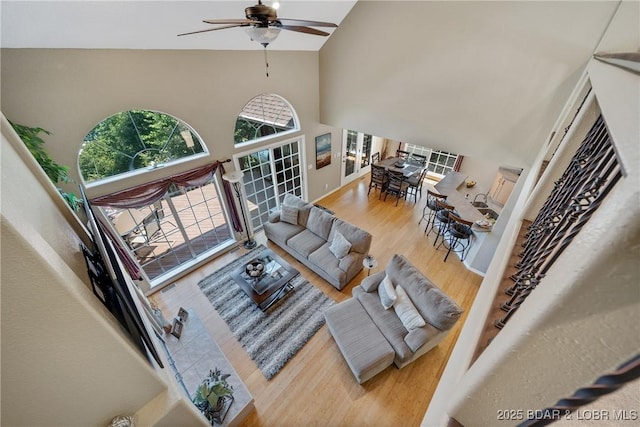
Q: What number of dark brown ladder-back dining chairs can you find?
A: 6